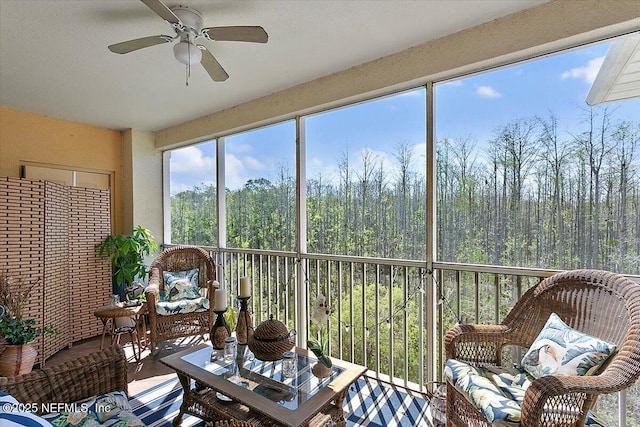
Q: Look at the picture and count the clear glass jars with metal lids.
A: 2